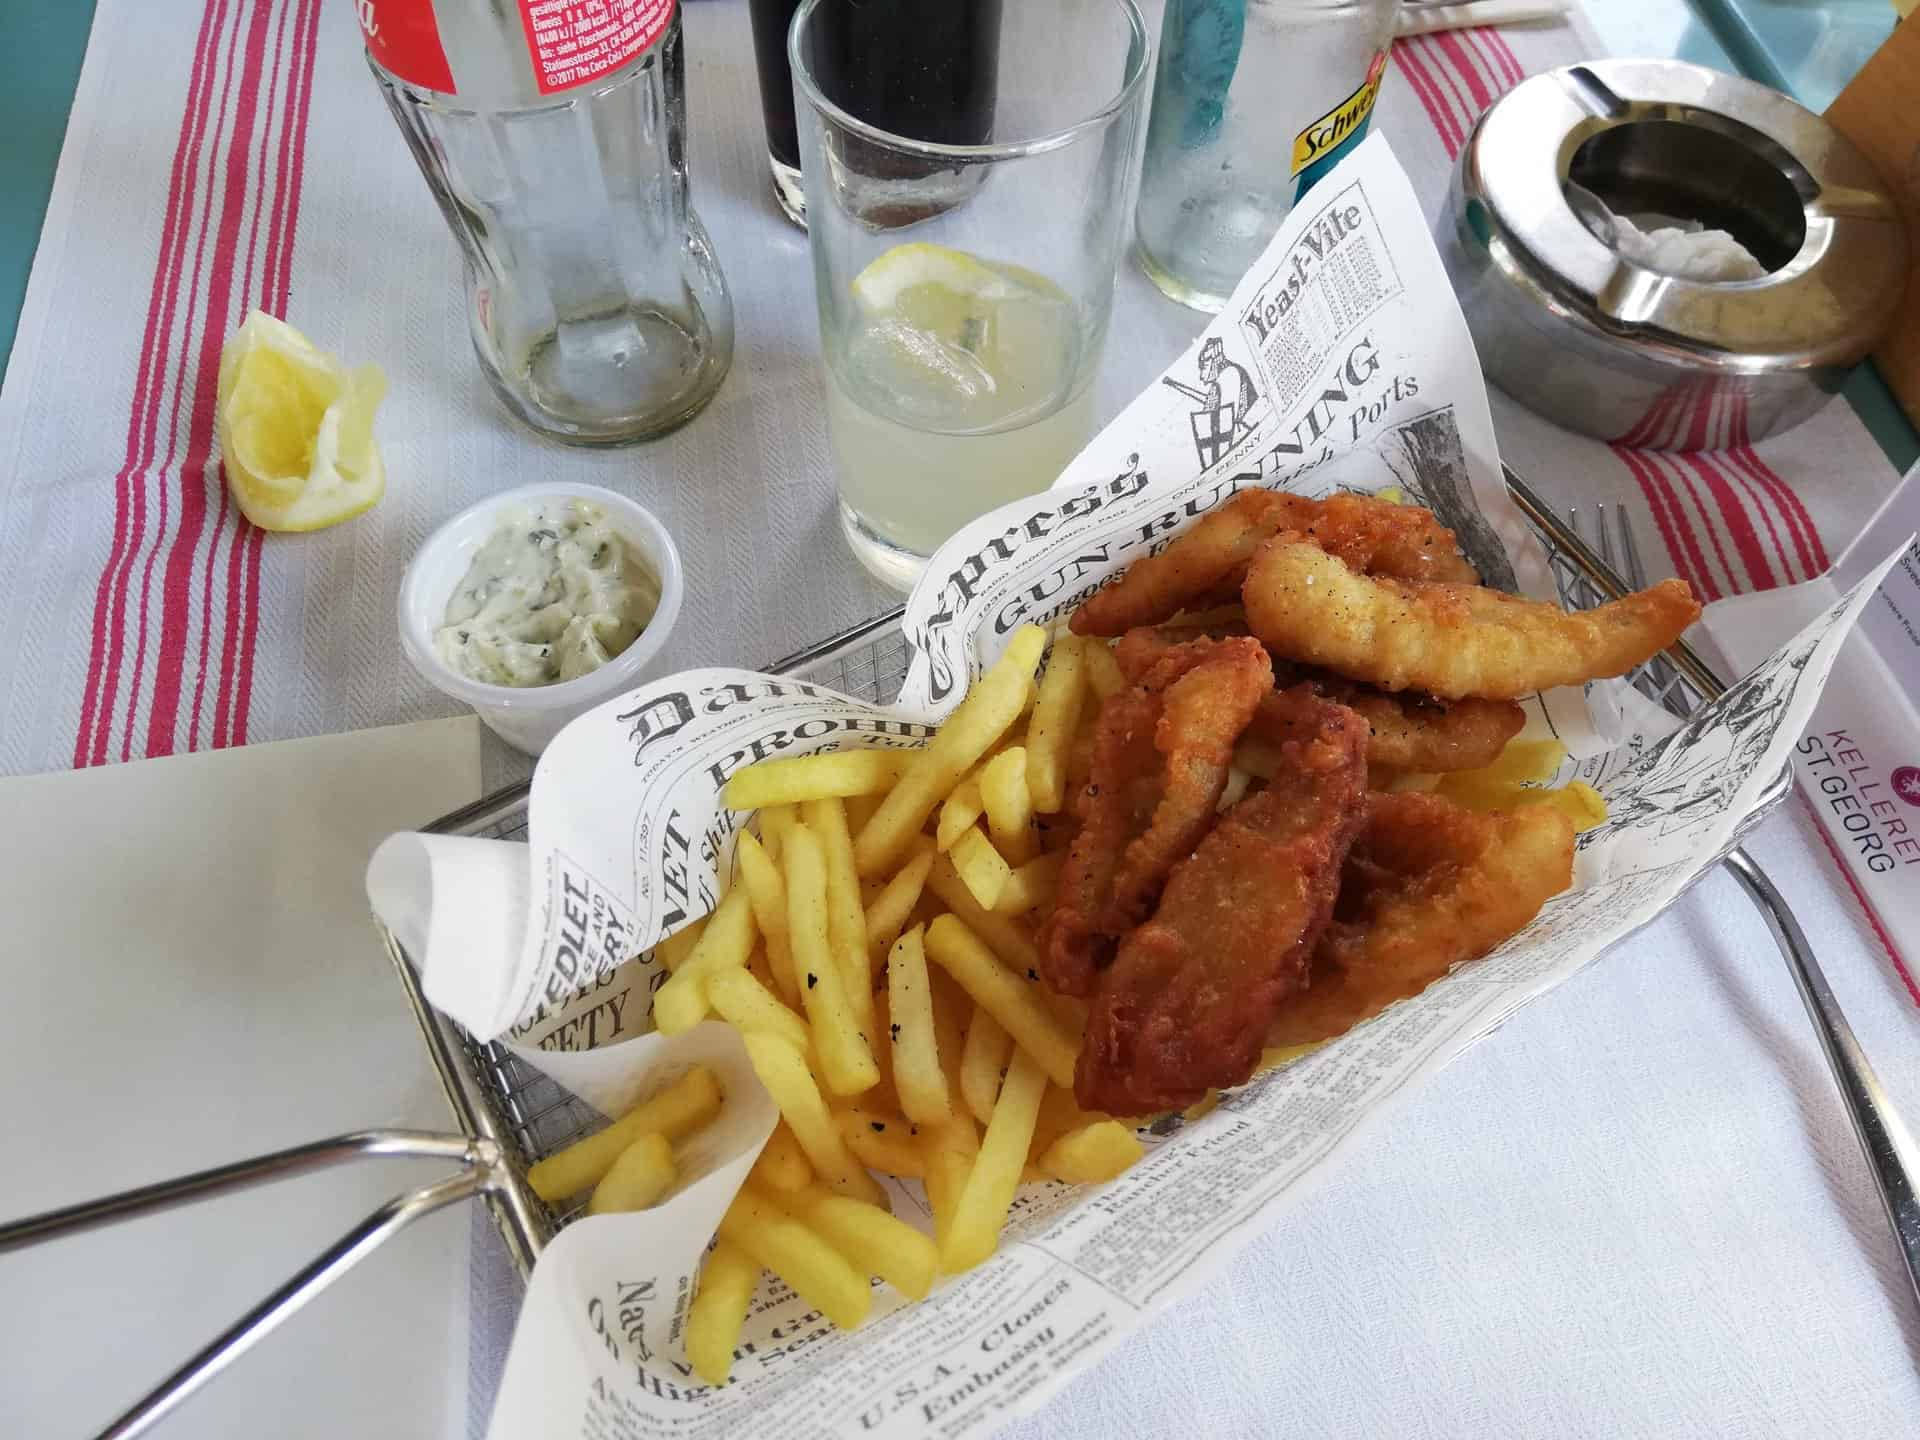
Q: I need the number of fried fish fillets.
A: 6